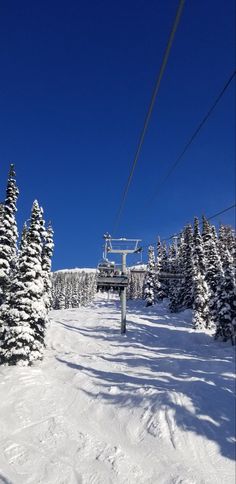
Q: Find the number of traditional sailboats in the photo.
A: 0